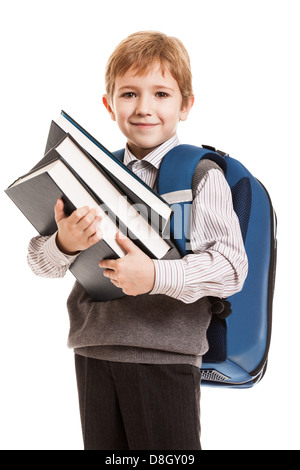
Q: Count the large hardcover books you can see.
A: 3